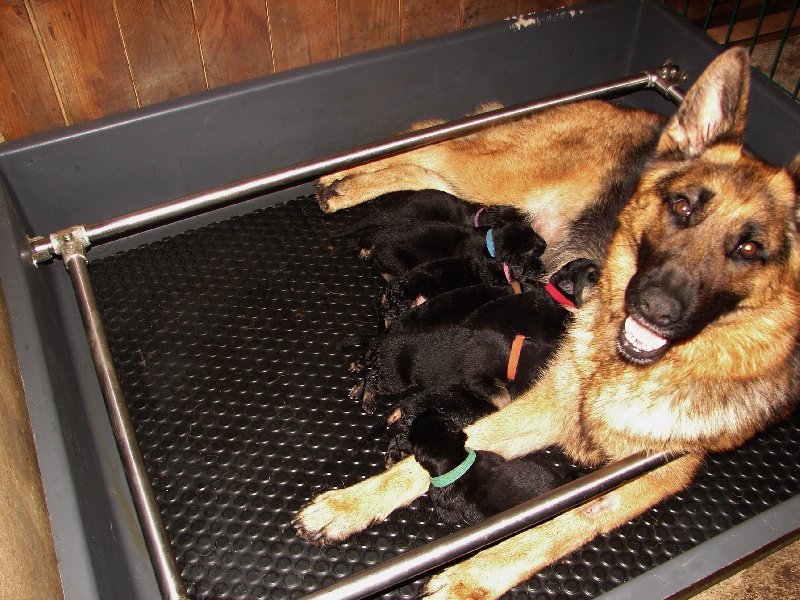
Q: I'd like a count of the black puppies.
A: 8